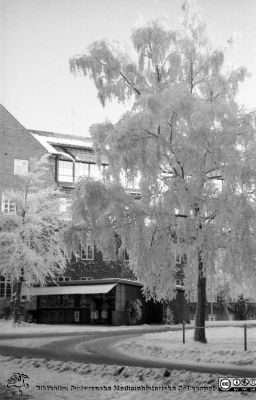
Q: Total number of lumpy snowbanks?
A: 2